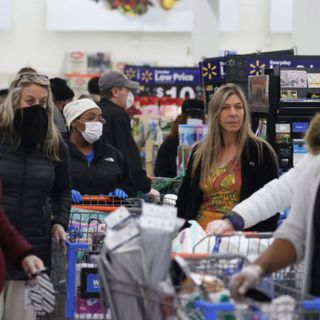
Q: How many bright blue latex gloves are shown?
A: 2